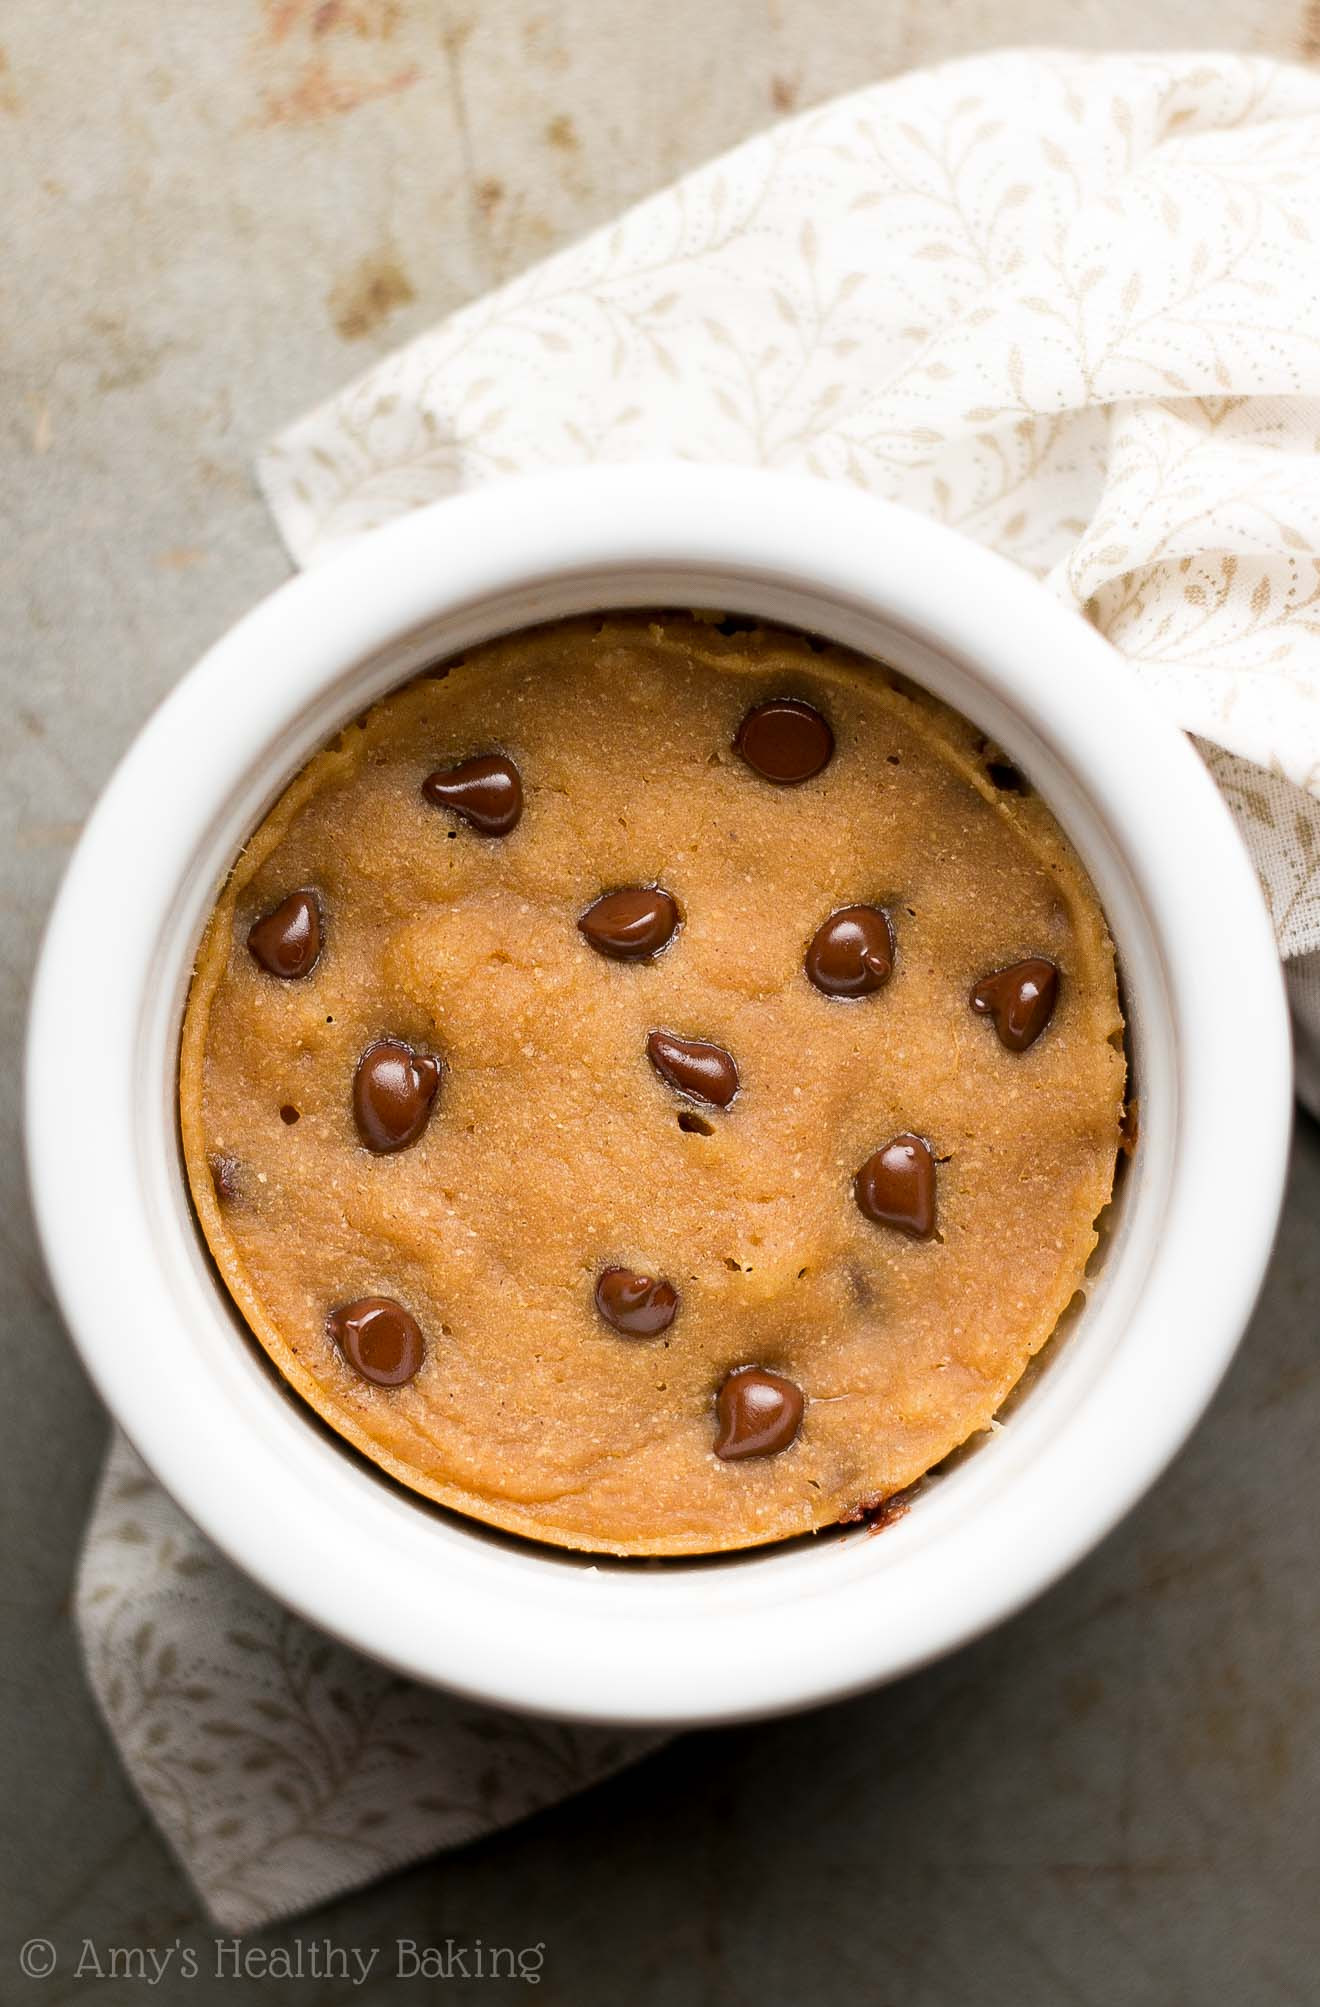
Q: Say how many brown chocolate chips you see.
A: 12